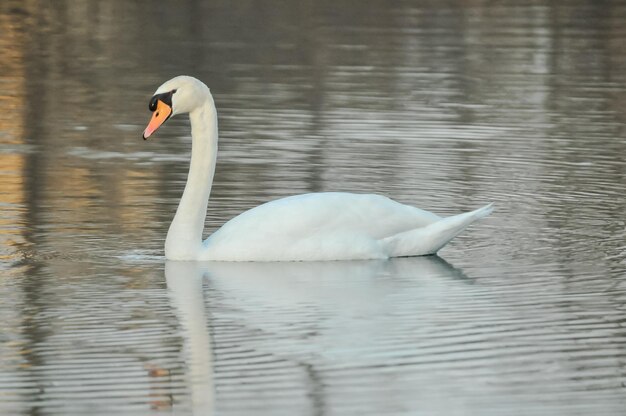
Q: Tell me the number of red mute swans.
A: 0